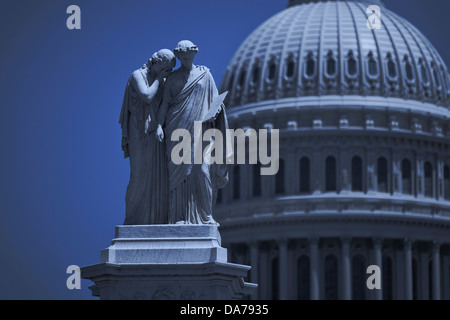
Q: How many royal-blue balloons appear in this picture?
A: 0